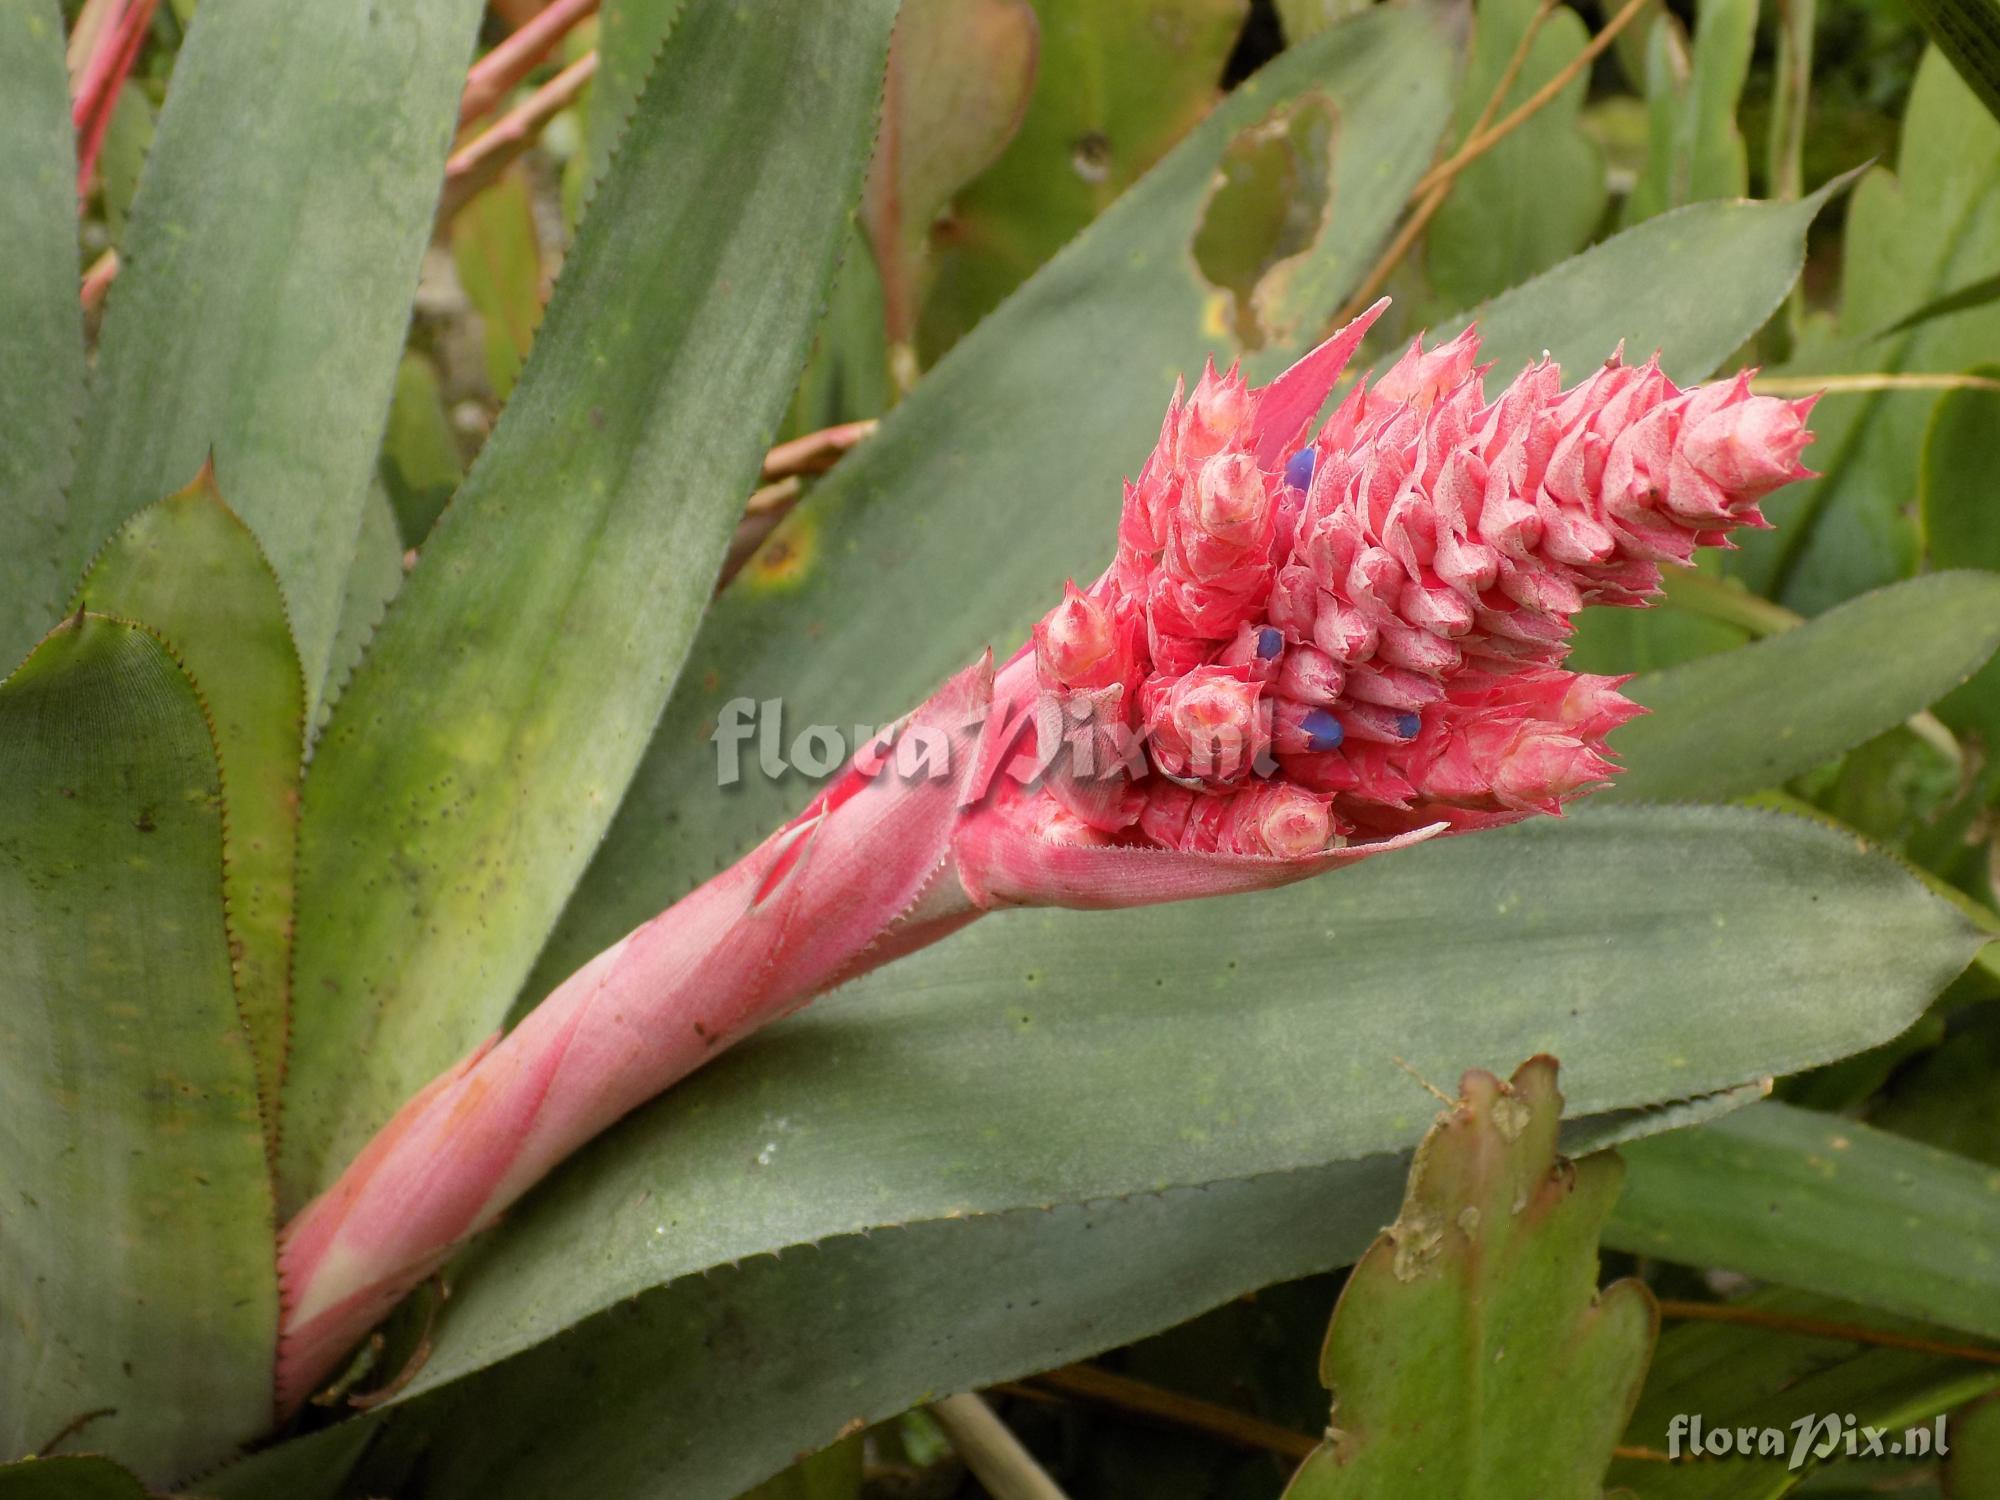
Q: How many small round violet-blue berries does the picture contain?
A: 4